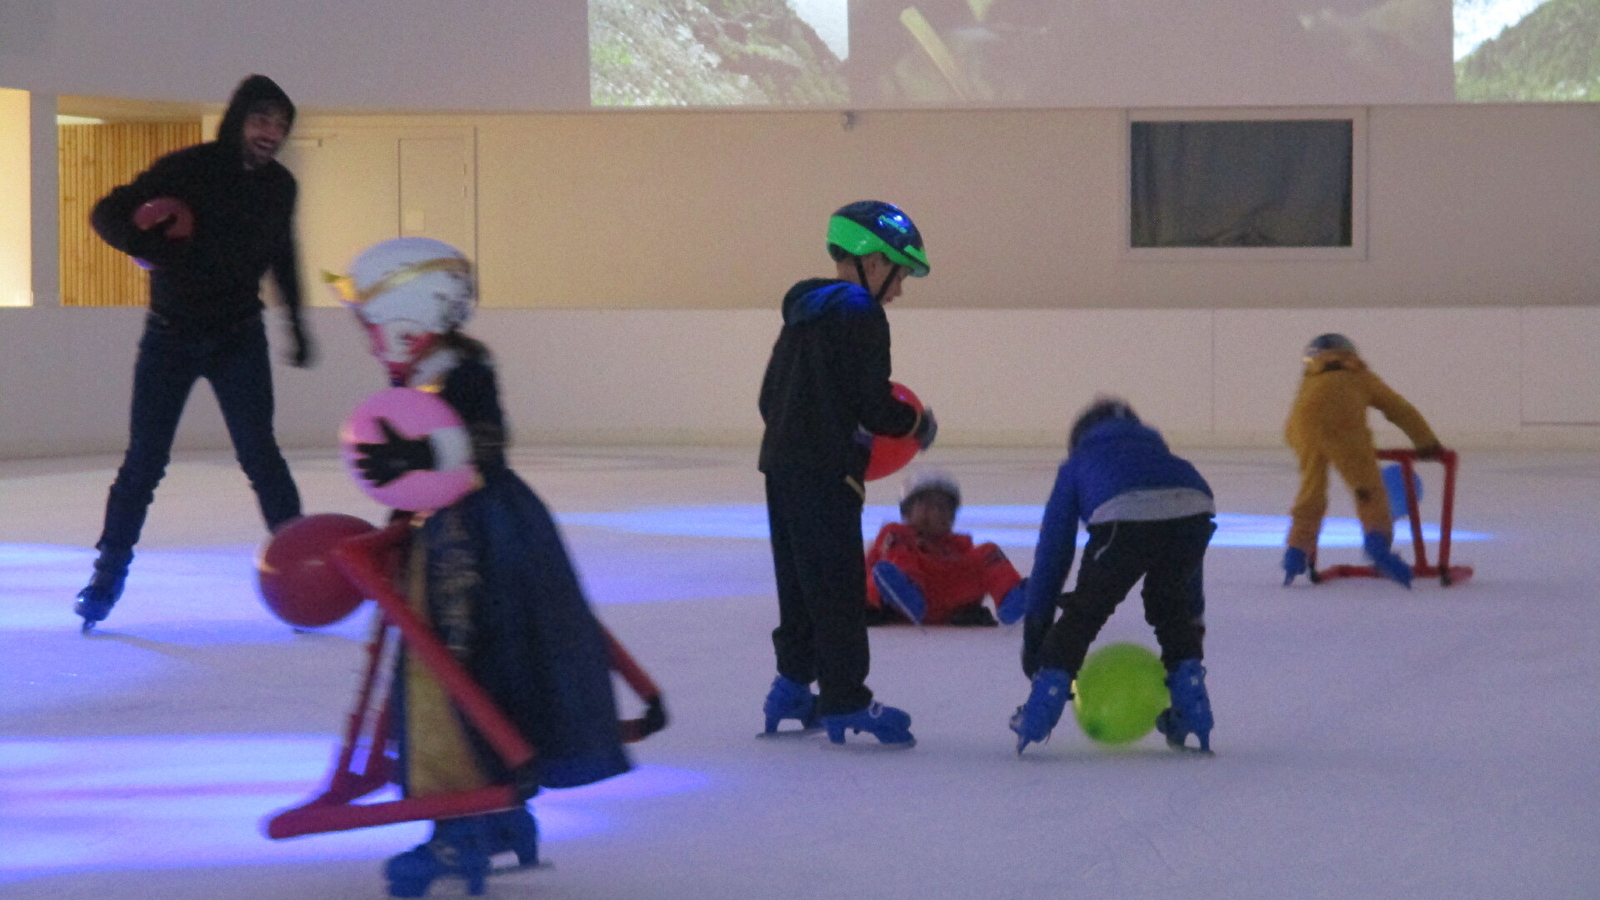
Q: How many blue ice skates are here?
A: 11